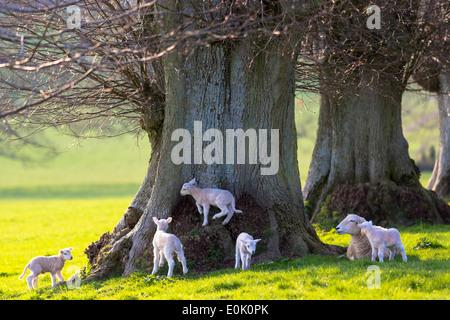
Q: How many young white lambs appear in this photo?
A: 5